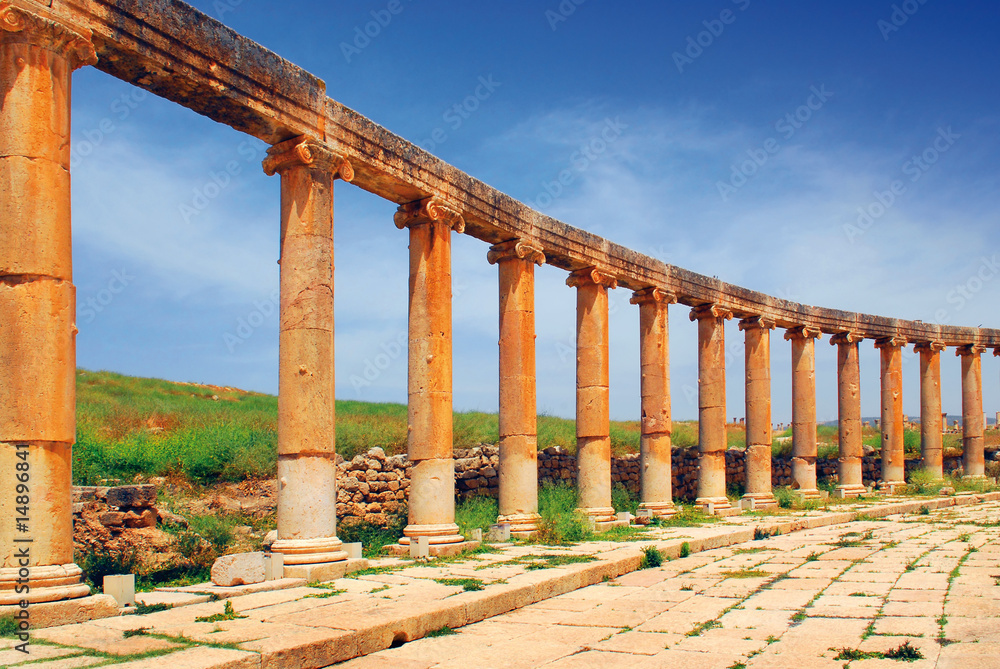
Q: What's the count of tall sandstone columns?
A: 13